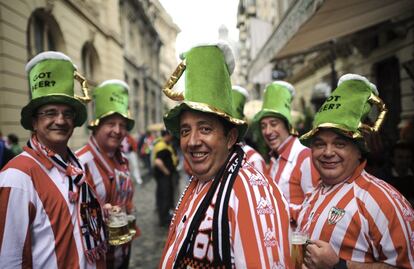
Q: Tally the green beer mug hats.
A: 6